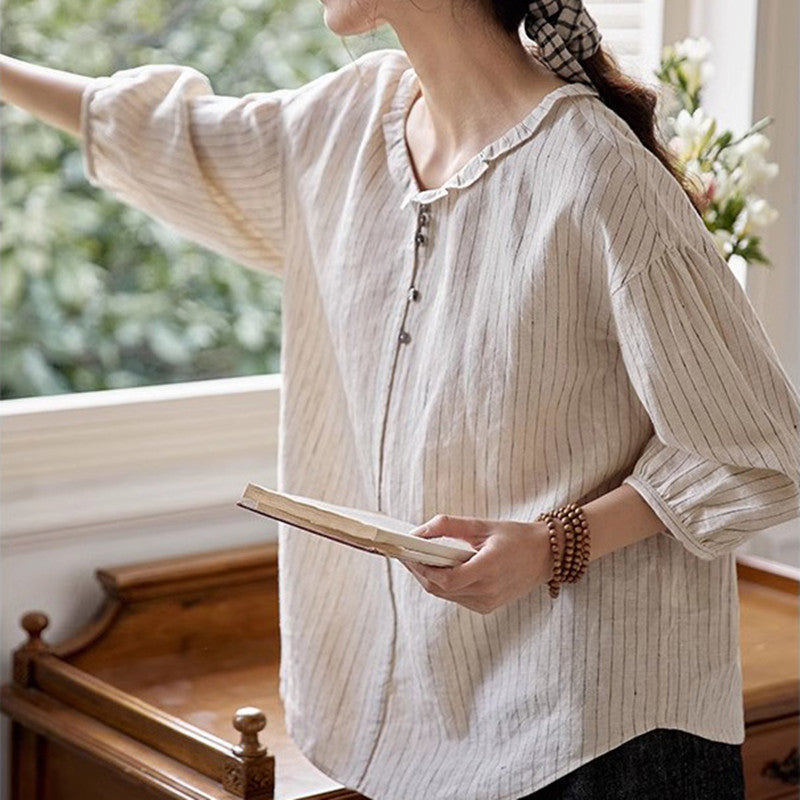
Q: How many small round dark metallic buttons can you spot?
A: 5